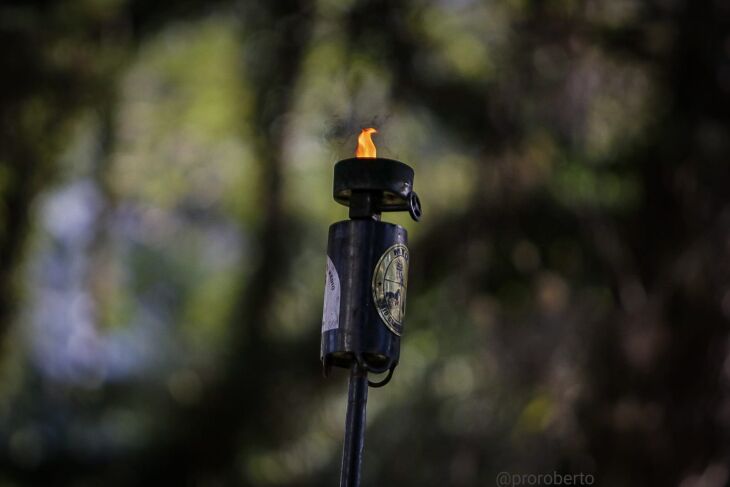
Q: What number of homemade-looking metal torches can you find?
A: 1